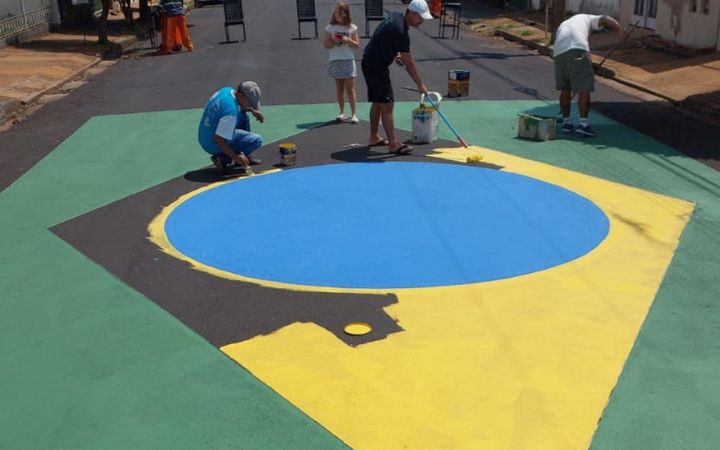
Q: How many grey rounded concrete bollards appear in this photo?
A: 0